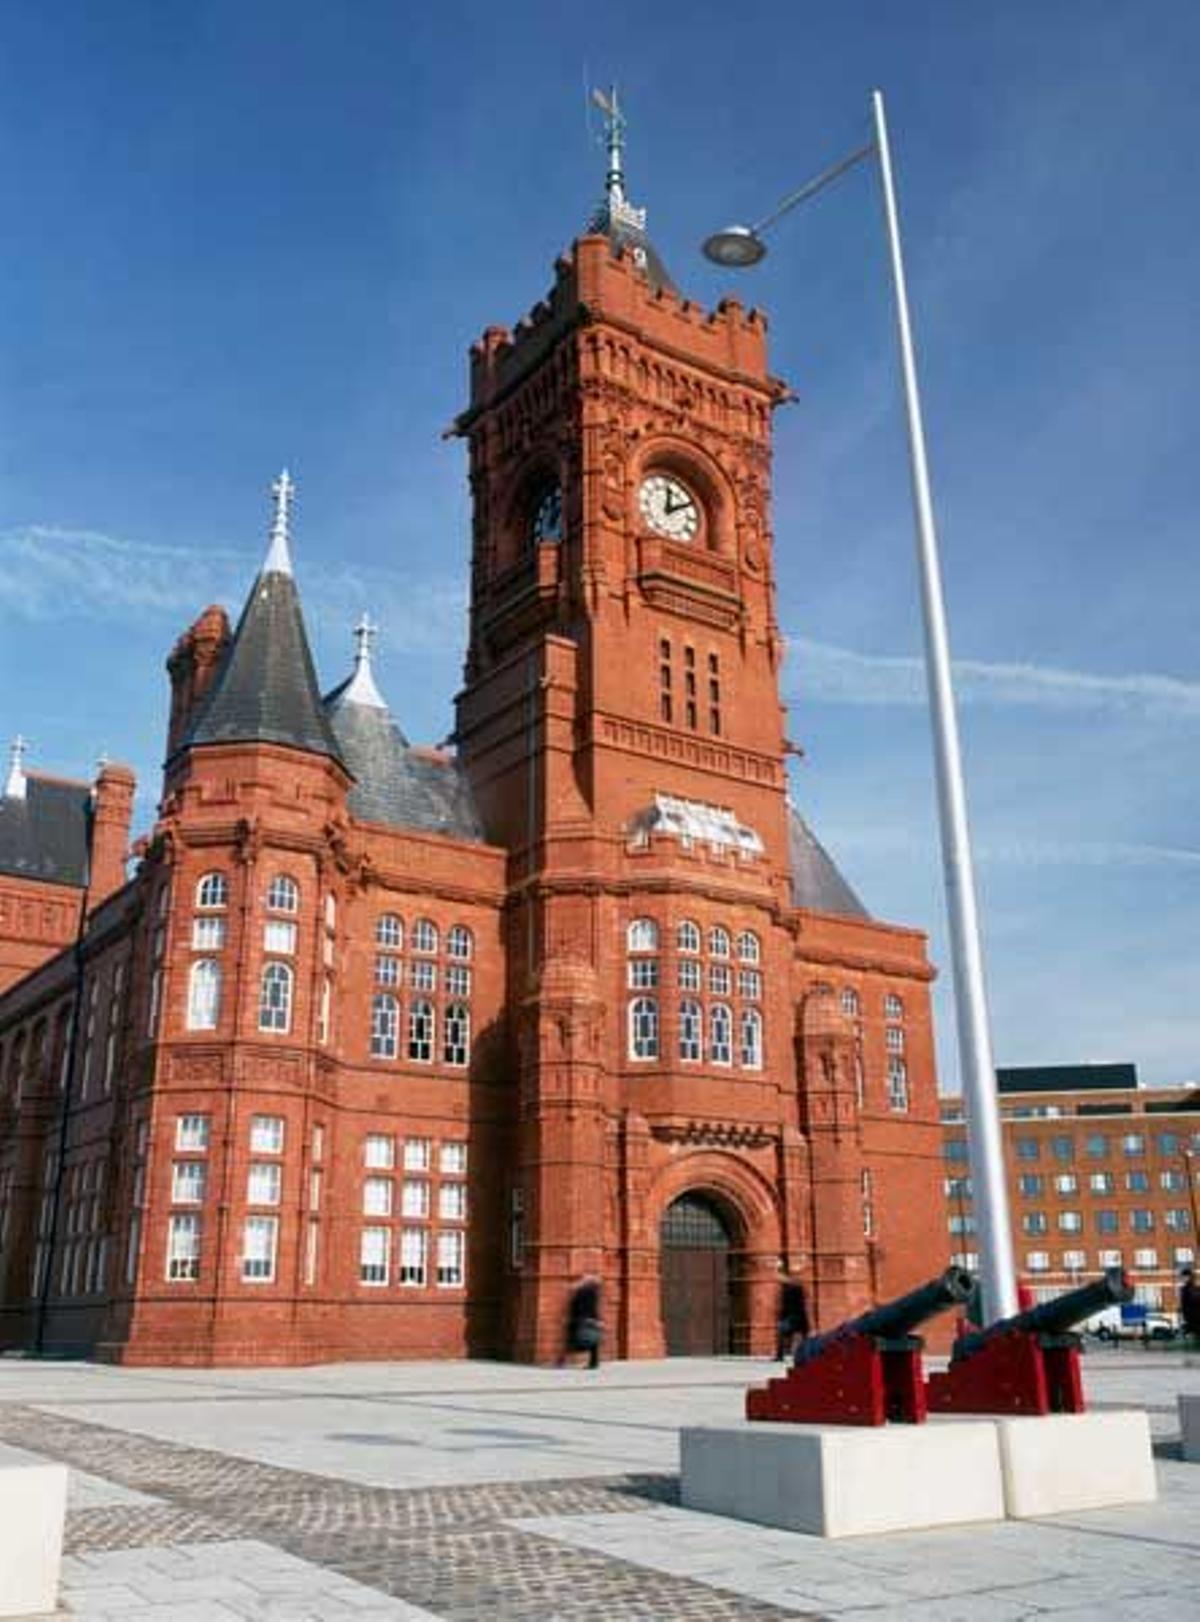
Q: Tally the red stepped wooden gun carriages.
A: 2